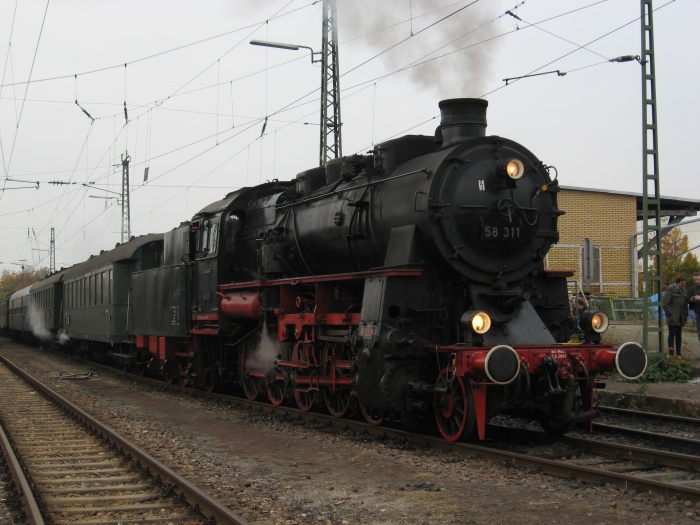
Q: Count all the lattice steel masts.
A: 4